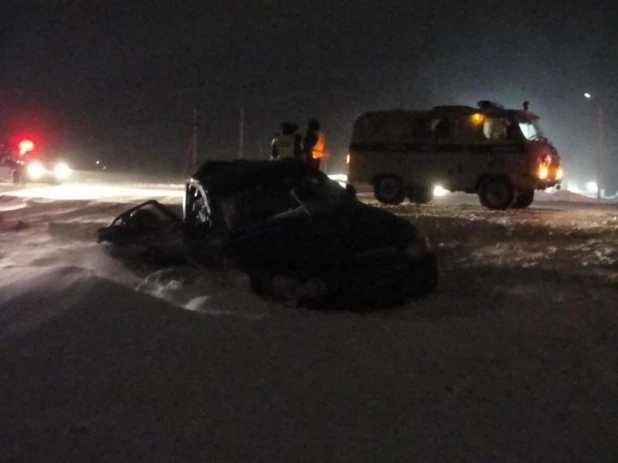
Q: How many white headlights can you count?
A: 2